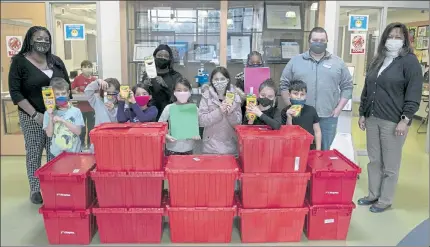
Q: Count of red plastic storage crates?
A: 12